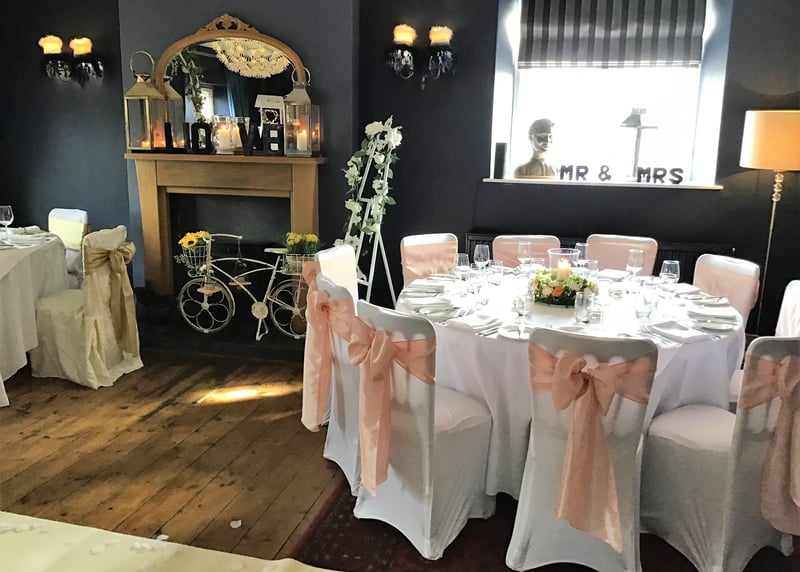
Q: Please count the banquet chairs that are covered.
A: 12